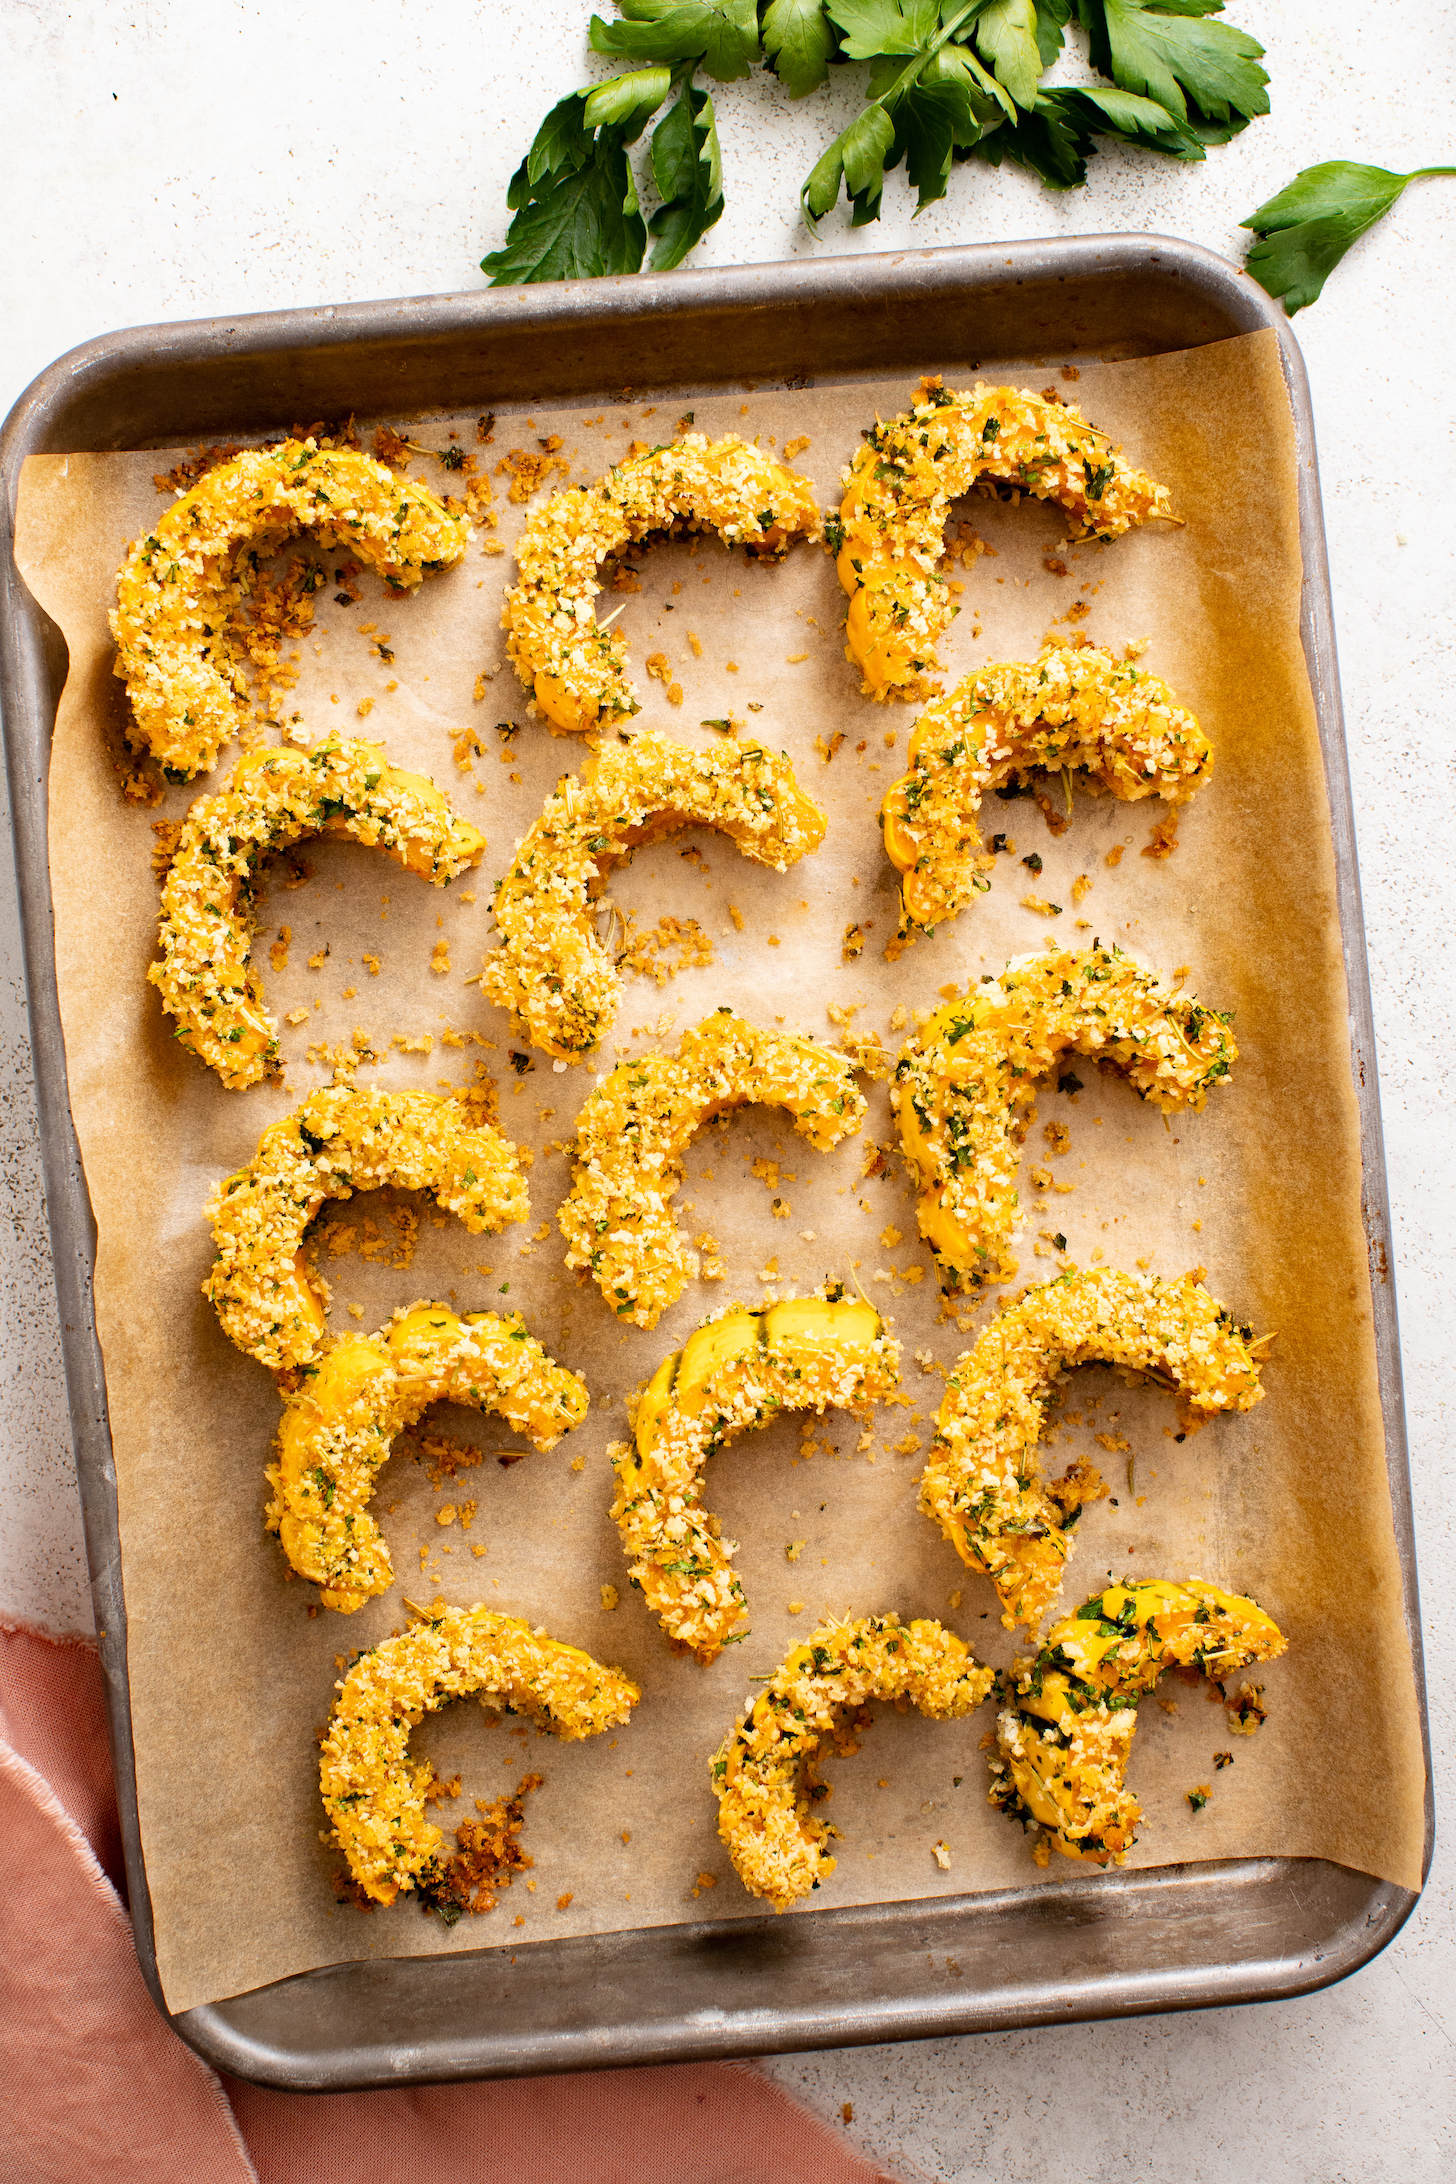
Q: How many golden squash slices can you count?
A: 15